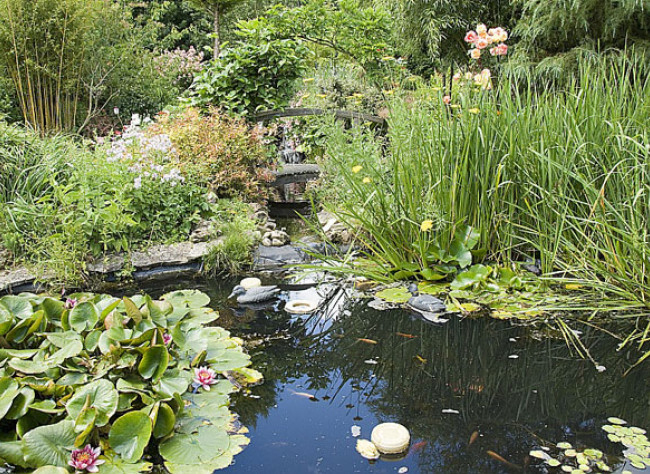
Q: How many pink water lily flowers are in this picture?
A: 4